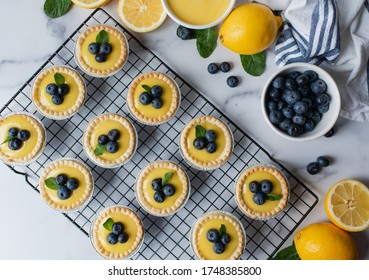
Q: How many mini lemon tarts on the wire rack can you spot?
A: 11